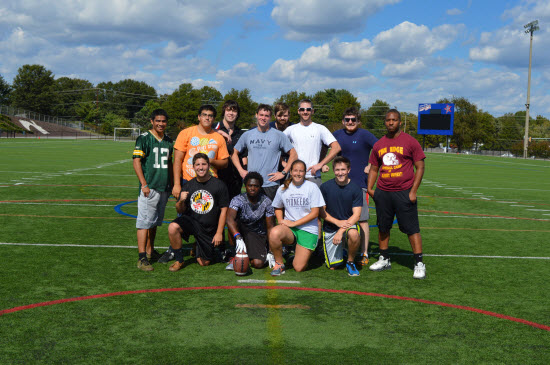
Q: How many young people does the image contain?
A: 12